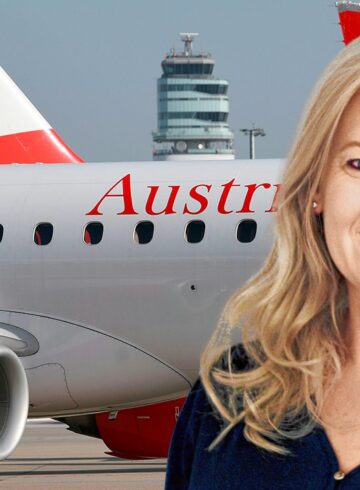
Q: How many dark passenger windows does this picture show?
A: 6